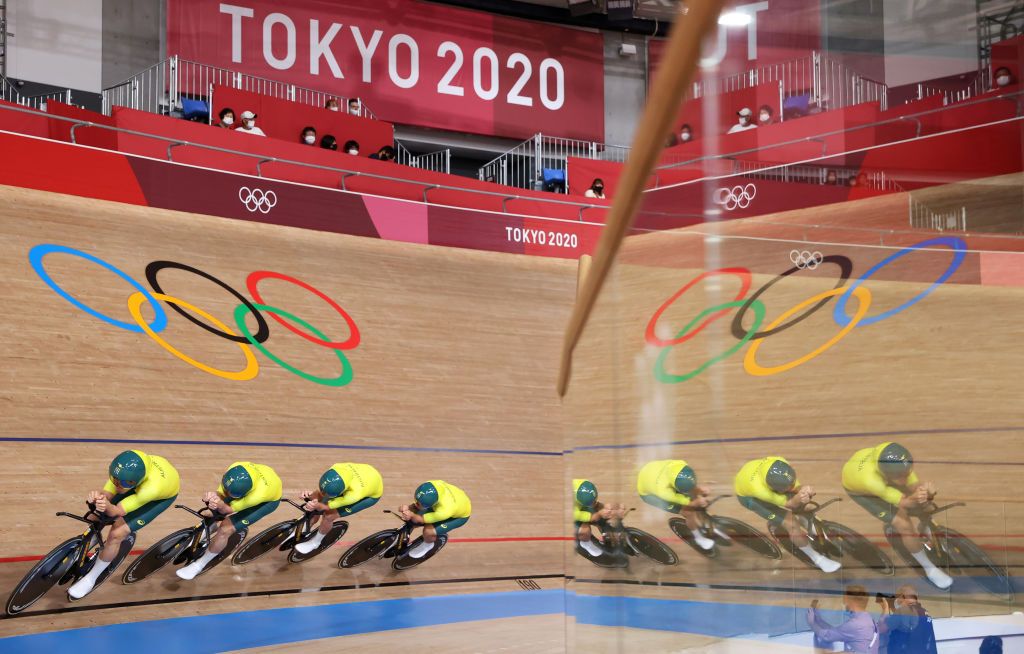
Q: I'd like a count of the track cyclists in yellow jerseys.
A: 4